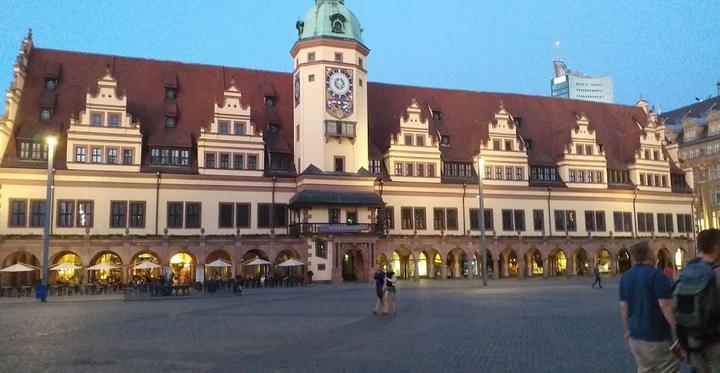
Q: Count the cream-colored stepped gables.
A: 6